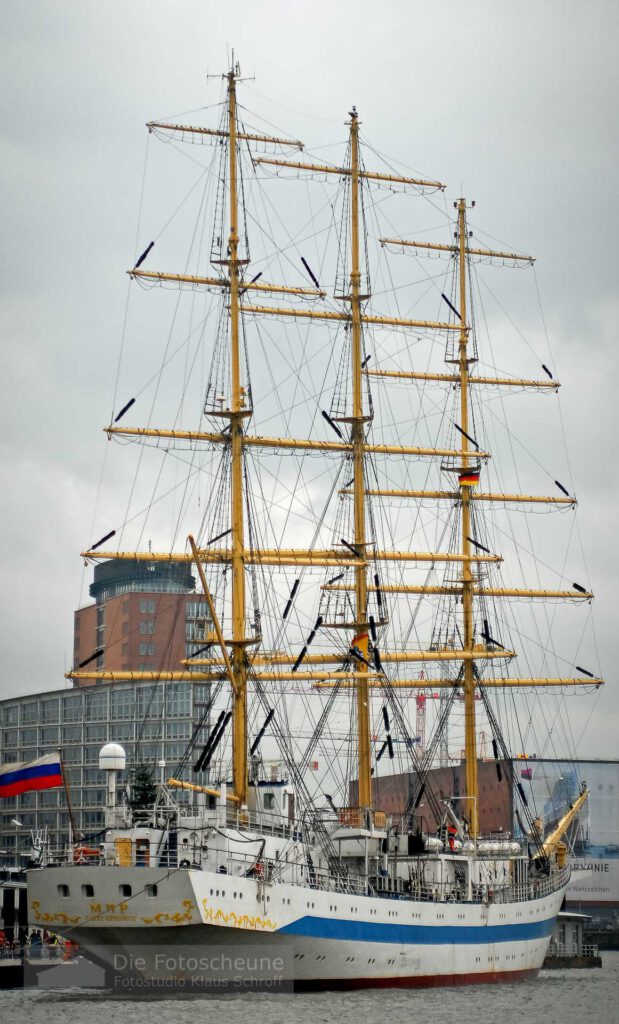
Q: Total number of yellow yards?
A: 15